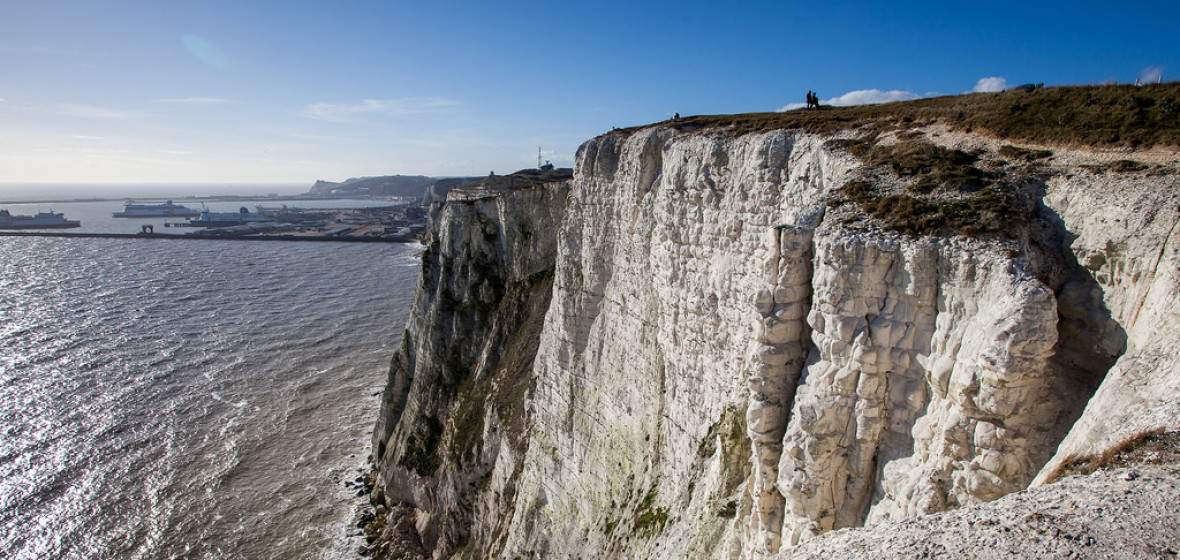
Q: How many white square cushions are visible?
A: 0